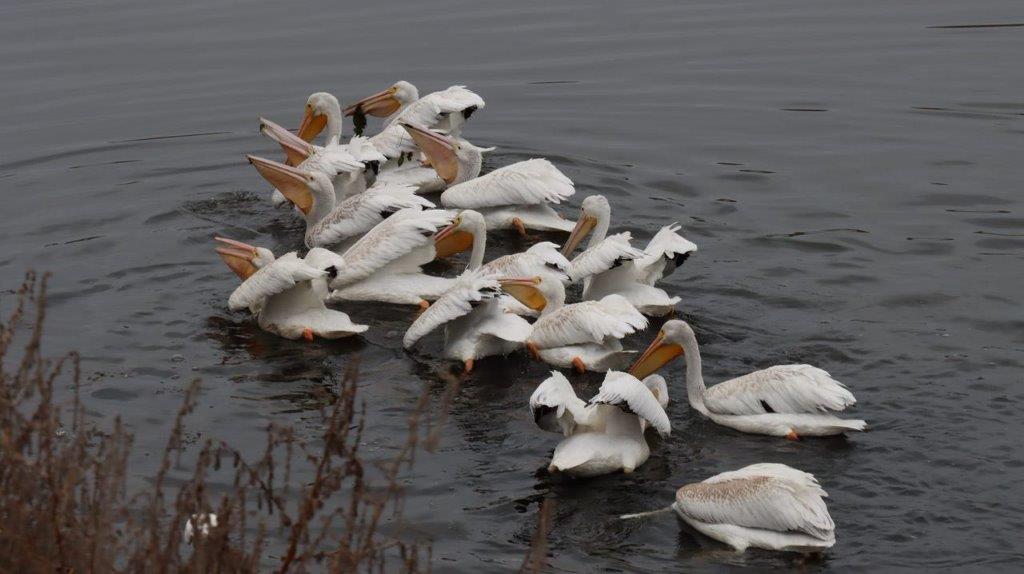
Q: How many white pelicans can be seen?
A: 14